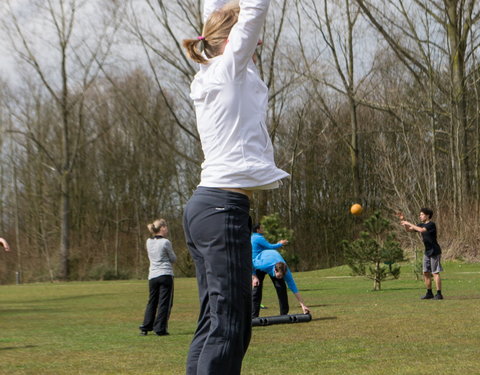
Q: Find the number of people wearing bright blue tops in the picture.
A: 2